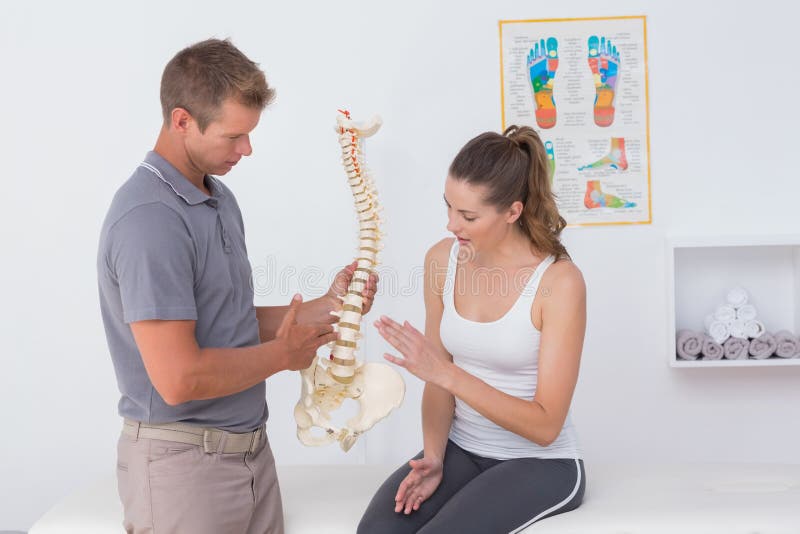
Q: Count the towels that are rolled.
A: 11